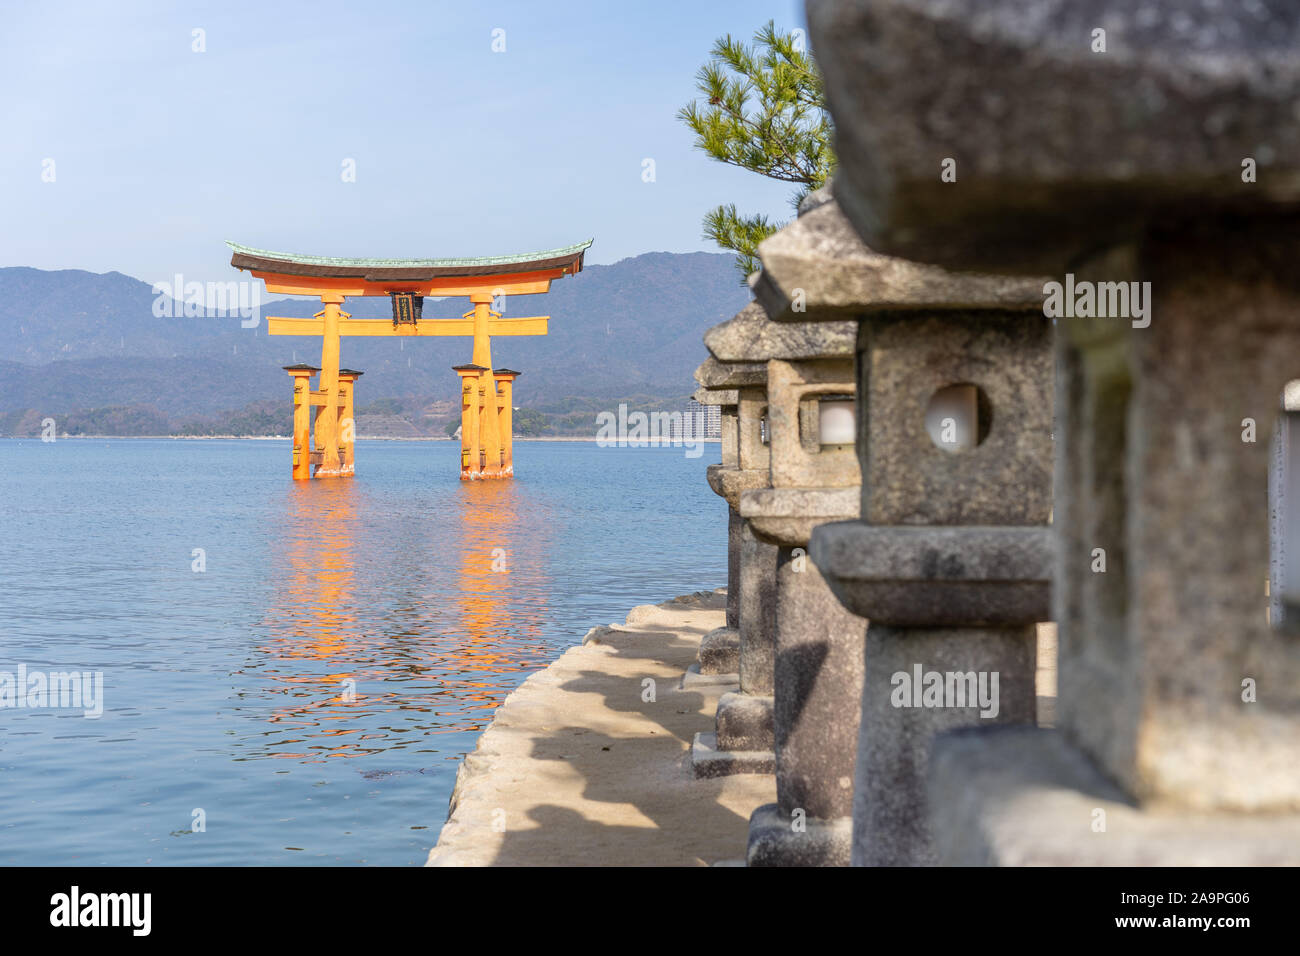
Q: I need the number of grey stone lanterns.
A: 5